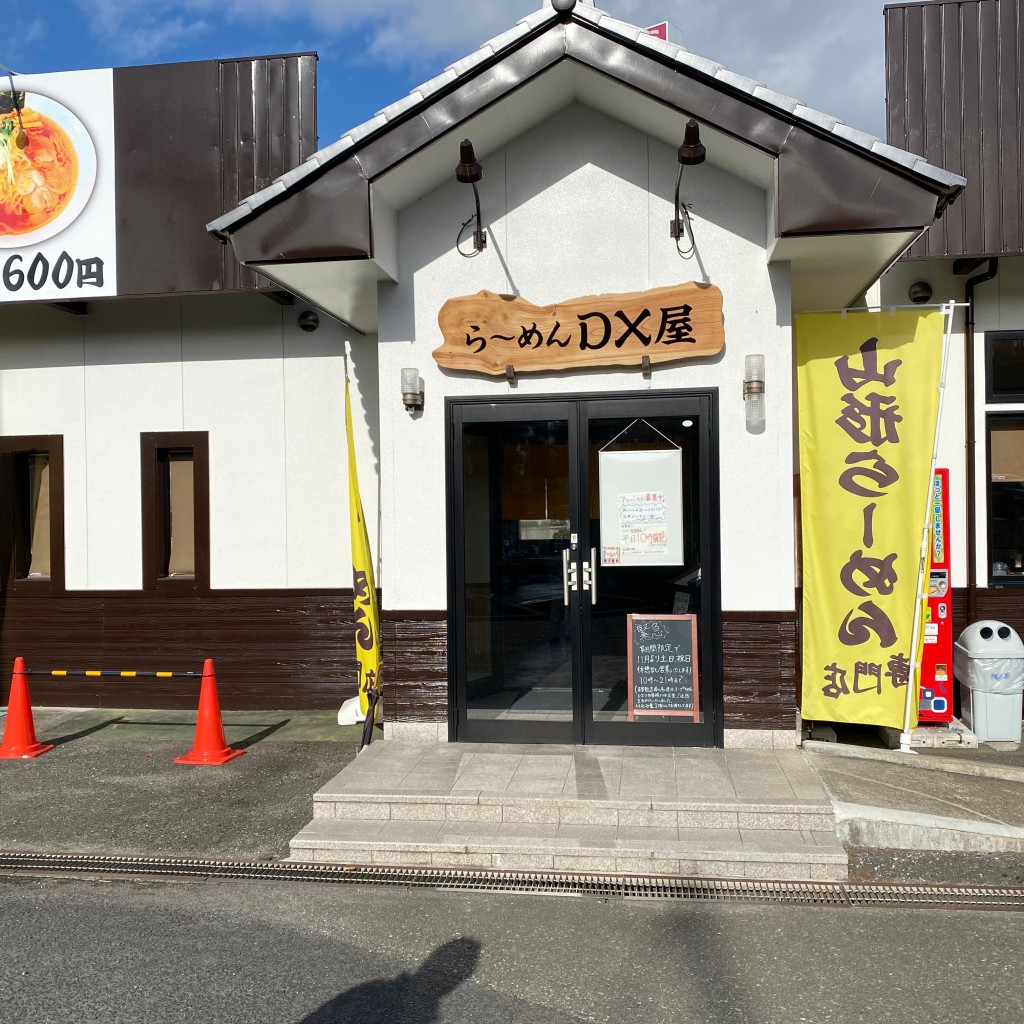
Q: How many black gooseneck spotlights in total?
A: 2